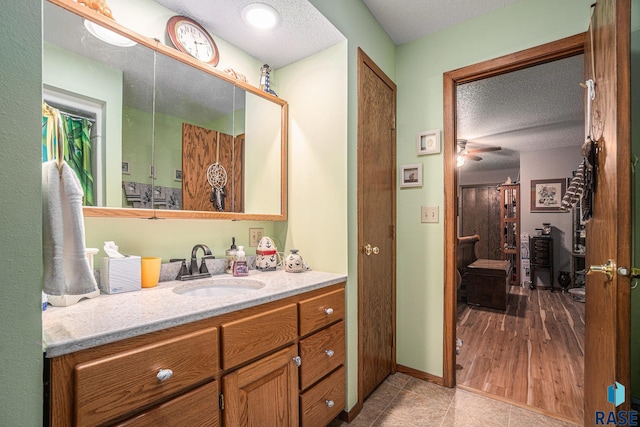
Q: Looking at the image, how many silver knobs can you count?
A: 5